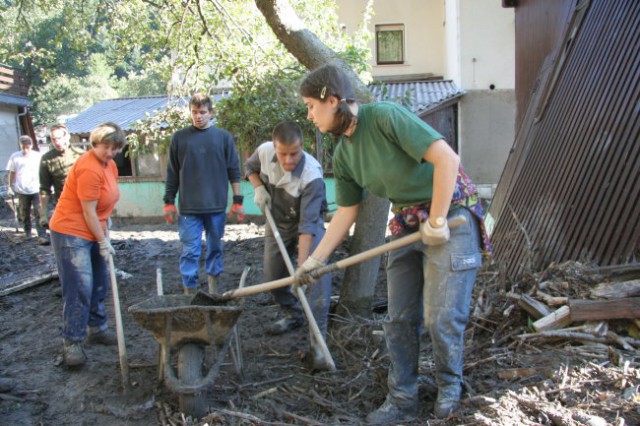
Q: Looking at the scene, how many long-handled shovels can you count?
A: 3